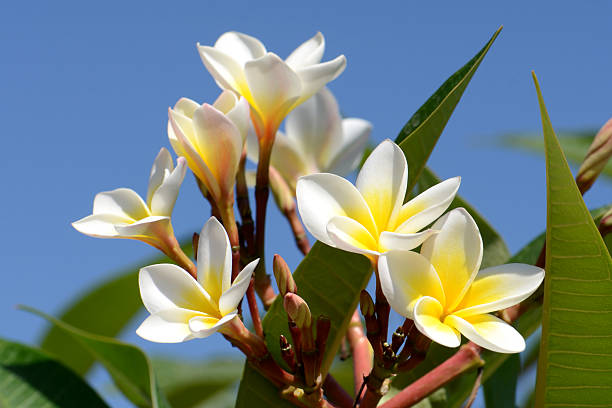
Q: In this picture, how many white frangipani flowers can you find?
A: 7